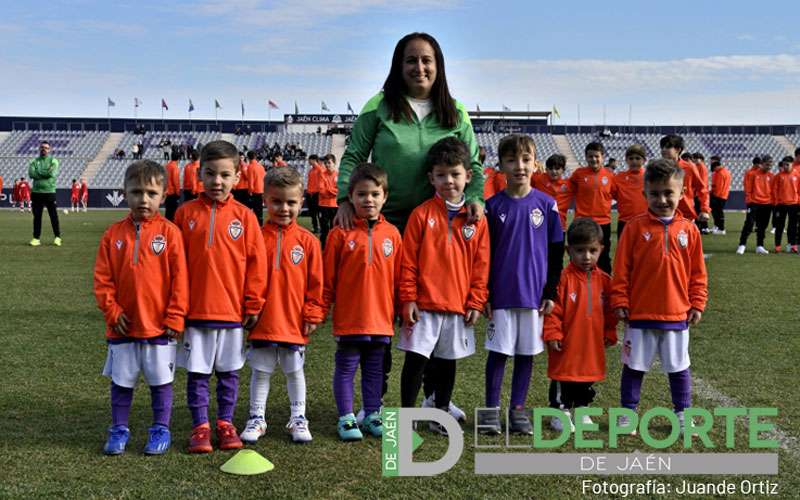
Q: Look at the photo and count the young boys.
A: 8